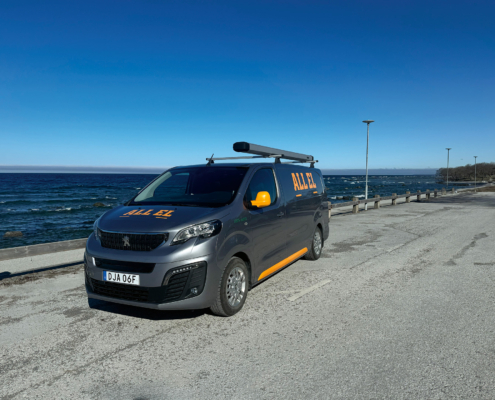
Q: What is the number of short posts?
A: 10